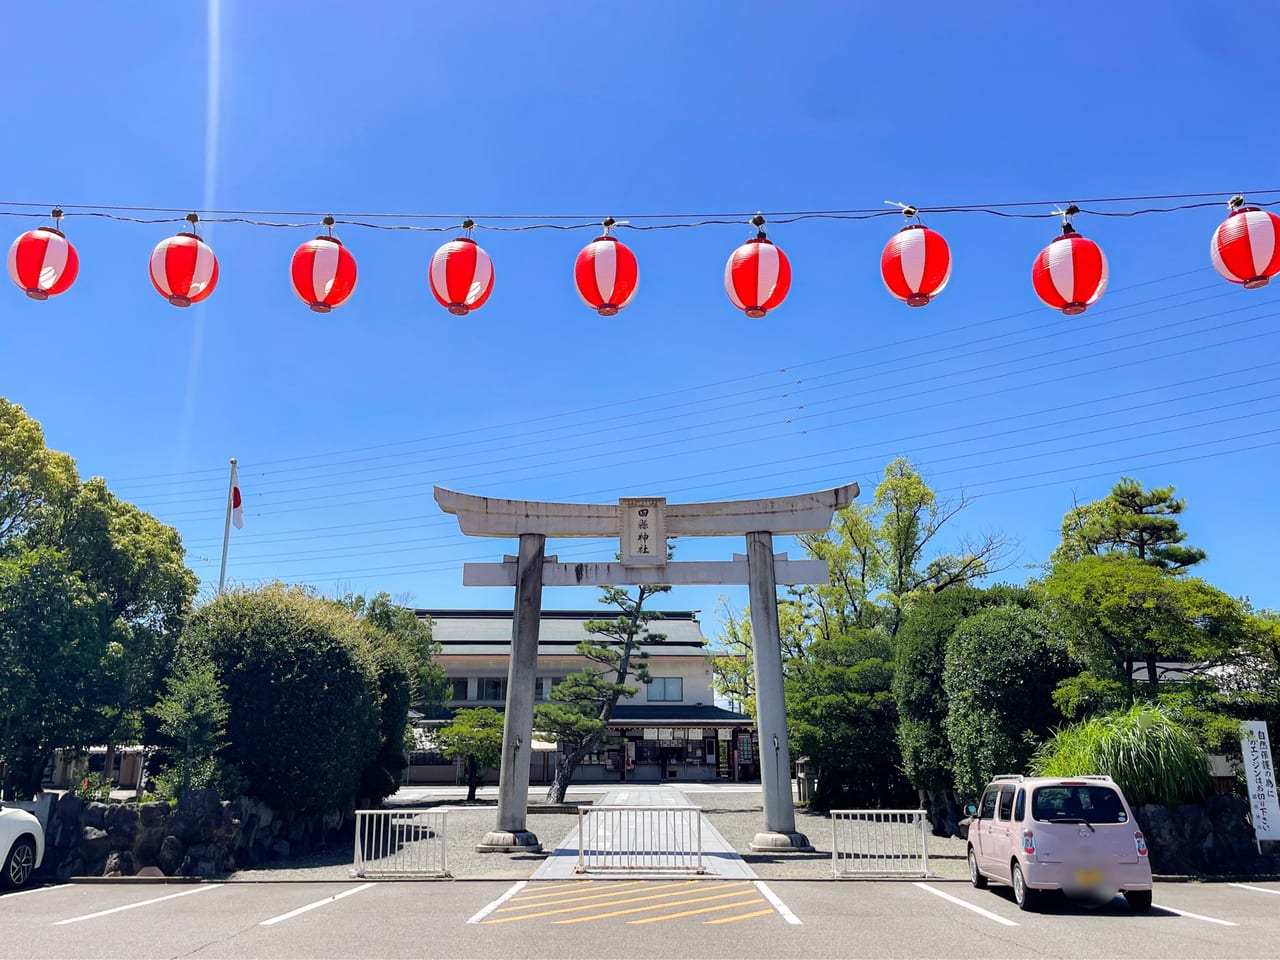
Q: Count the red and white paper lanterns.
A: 9